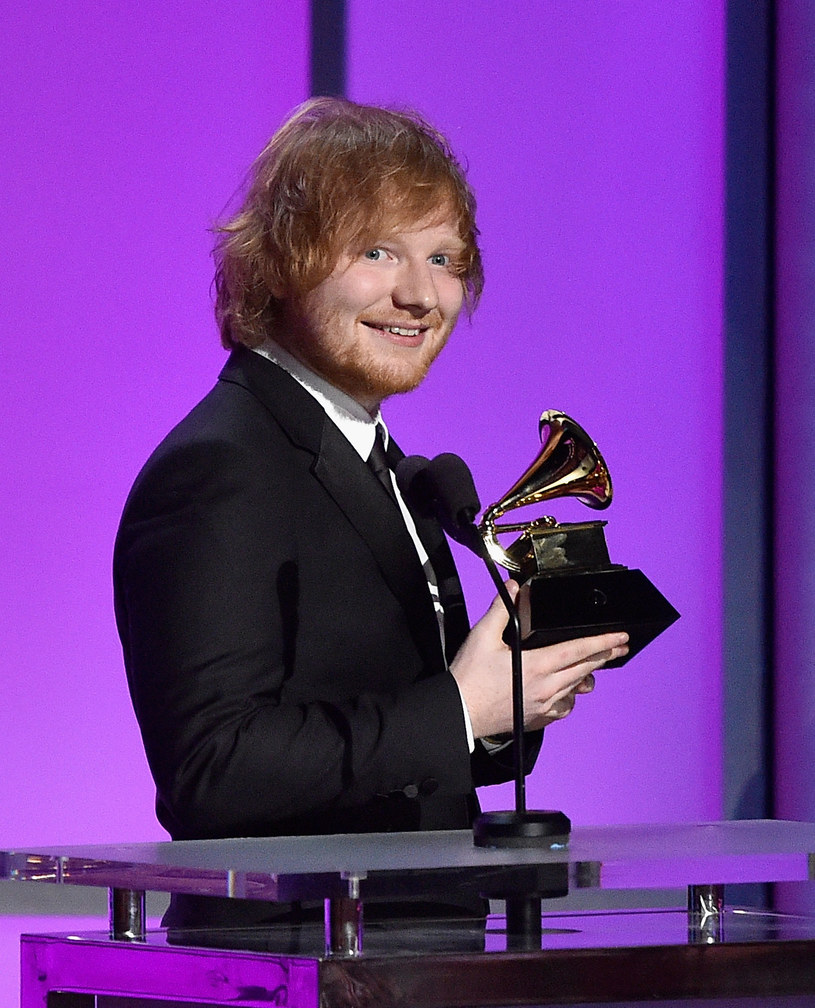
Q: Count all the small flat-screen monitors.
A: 0